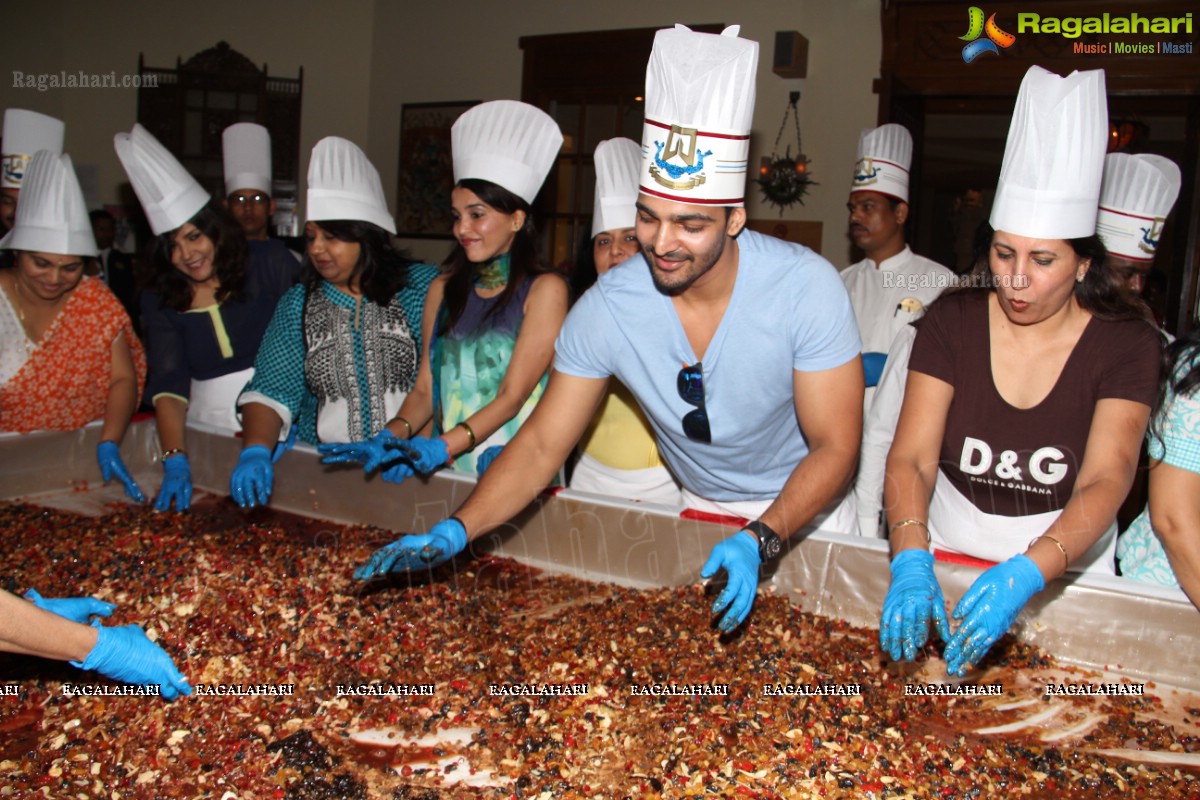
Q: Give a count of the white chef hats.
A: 11